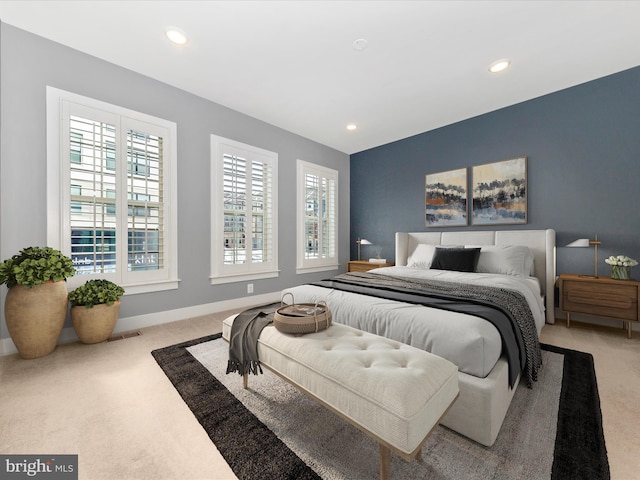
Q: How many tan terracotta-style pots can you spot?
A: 2